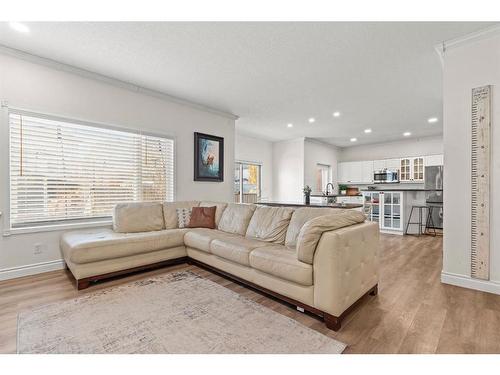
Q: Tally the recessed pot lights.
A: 8